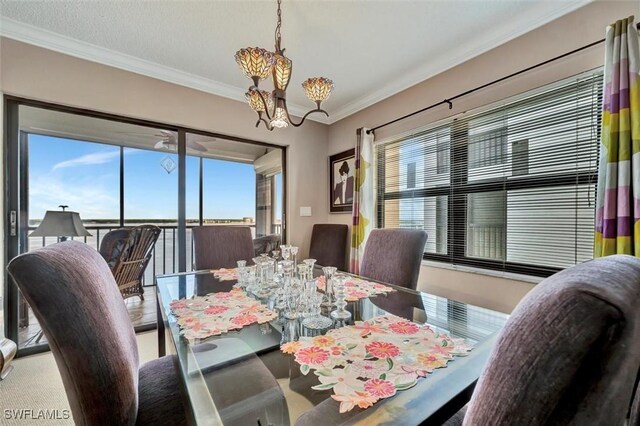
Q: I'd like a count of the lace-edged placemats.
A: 4